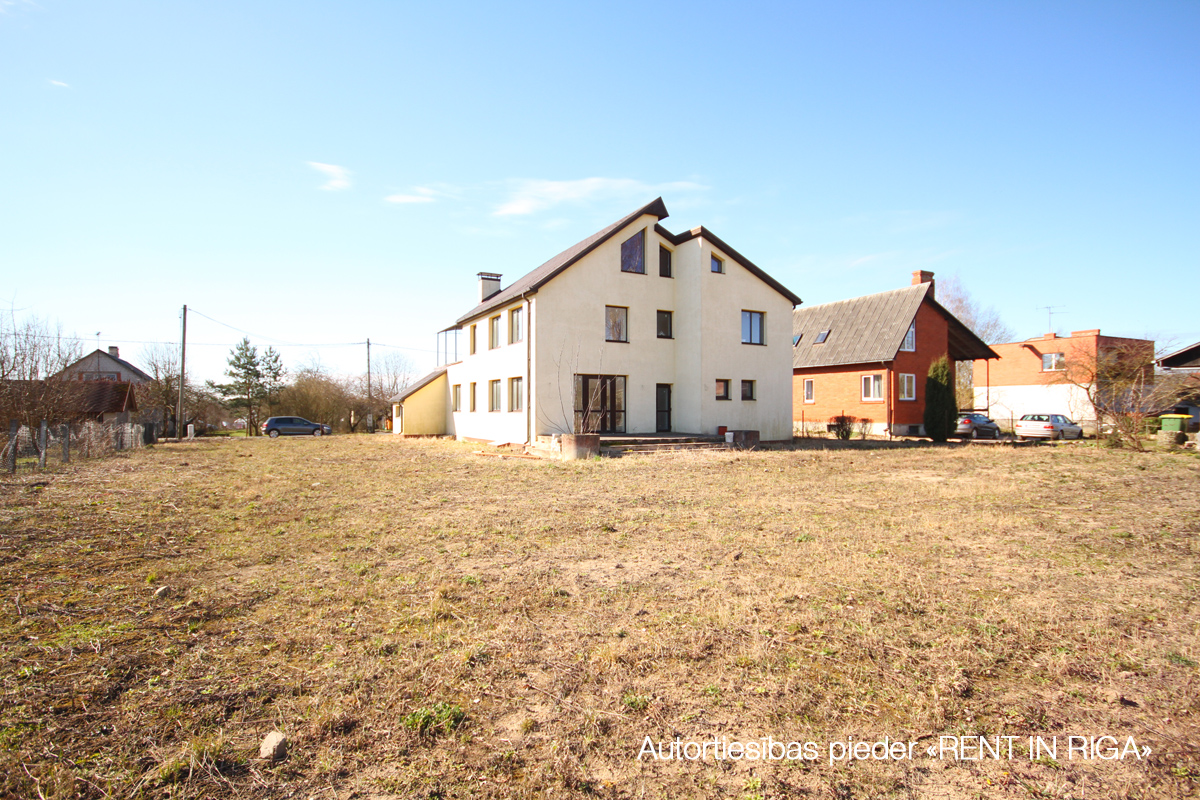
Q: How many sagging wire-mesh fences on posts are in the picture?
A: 1